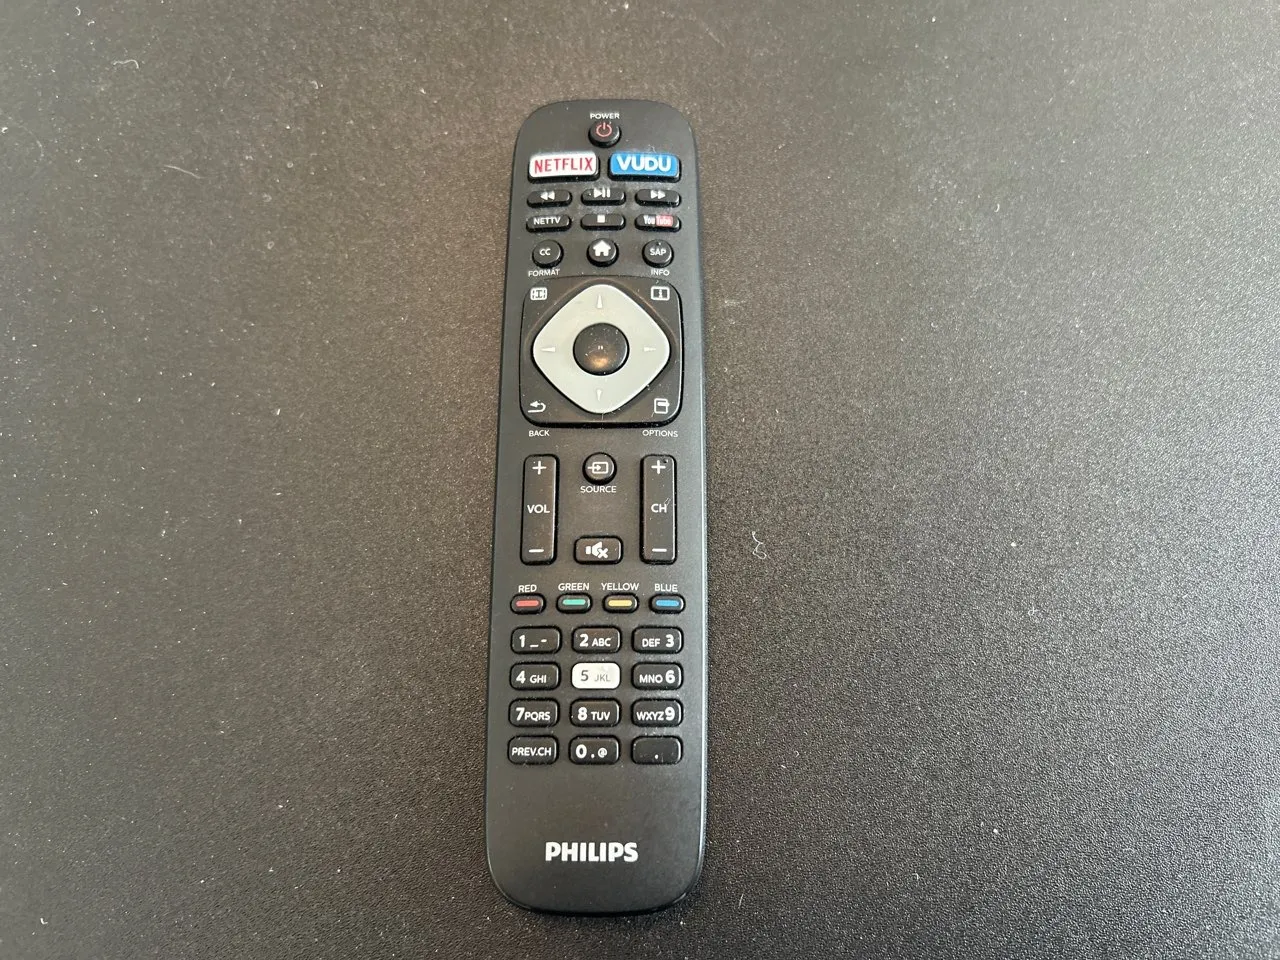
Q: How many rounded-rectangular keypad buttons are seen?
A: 12